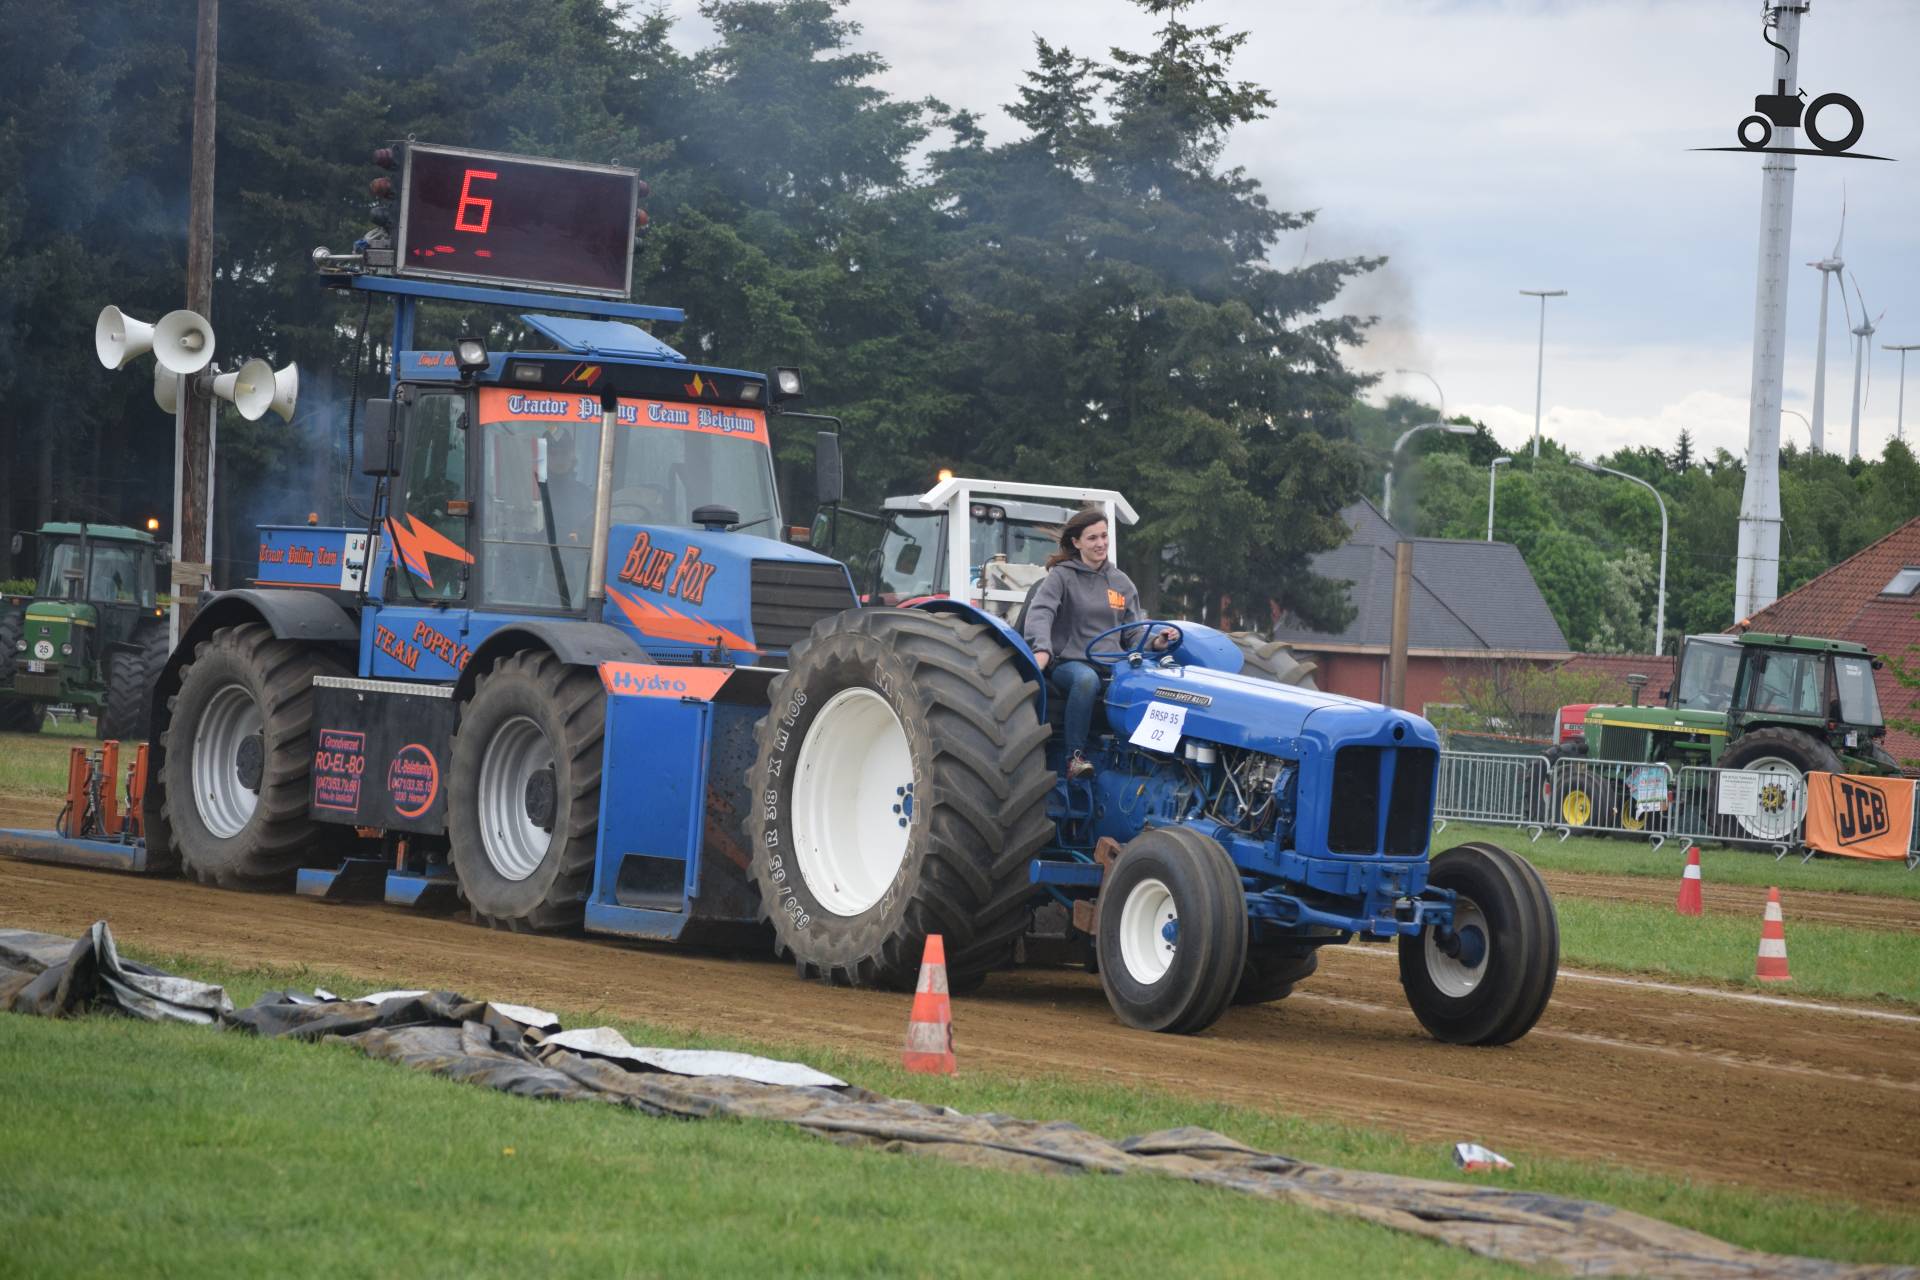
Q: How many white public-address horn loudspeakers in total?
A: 5